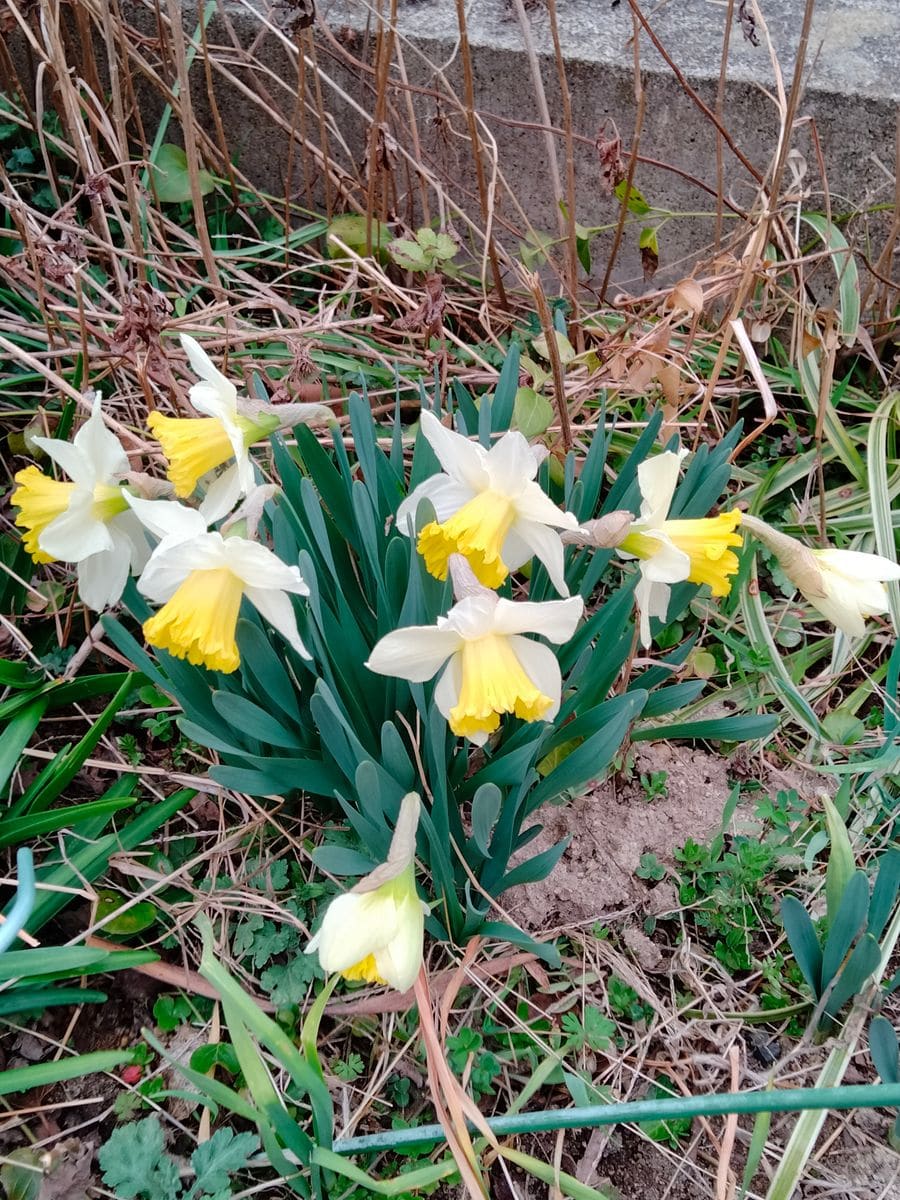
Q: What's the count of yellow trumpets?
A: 7